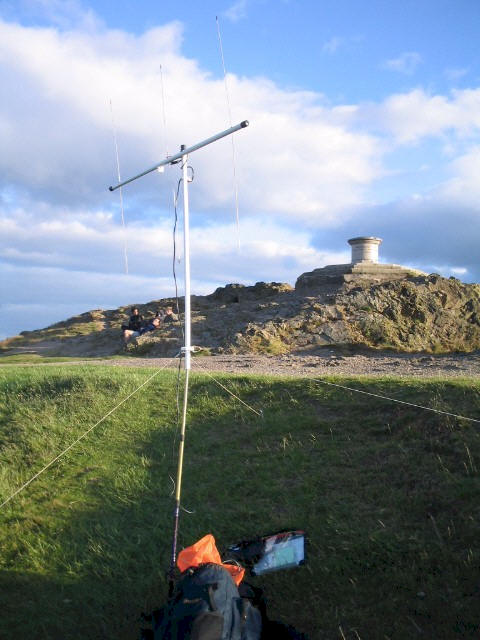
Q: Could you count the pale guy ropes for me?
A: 3